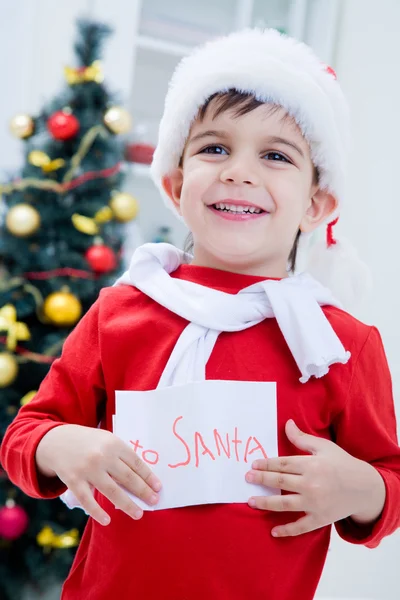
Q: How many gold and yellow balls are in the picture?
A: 6